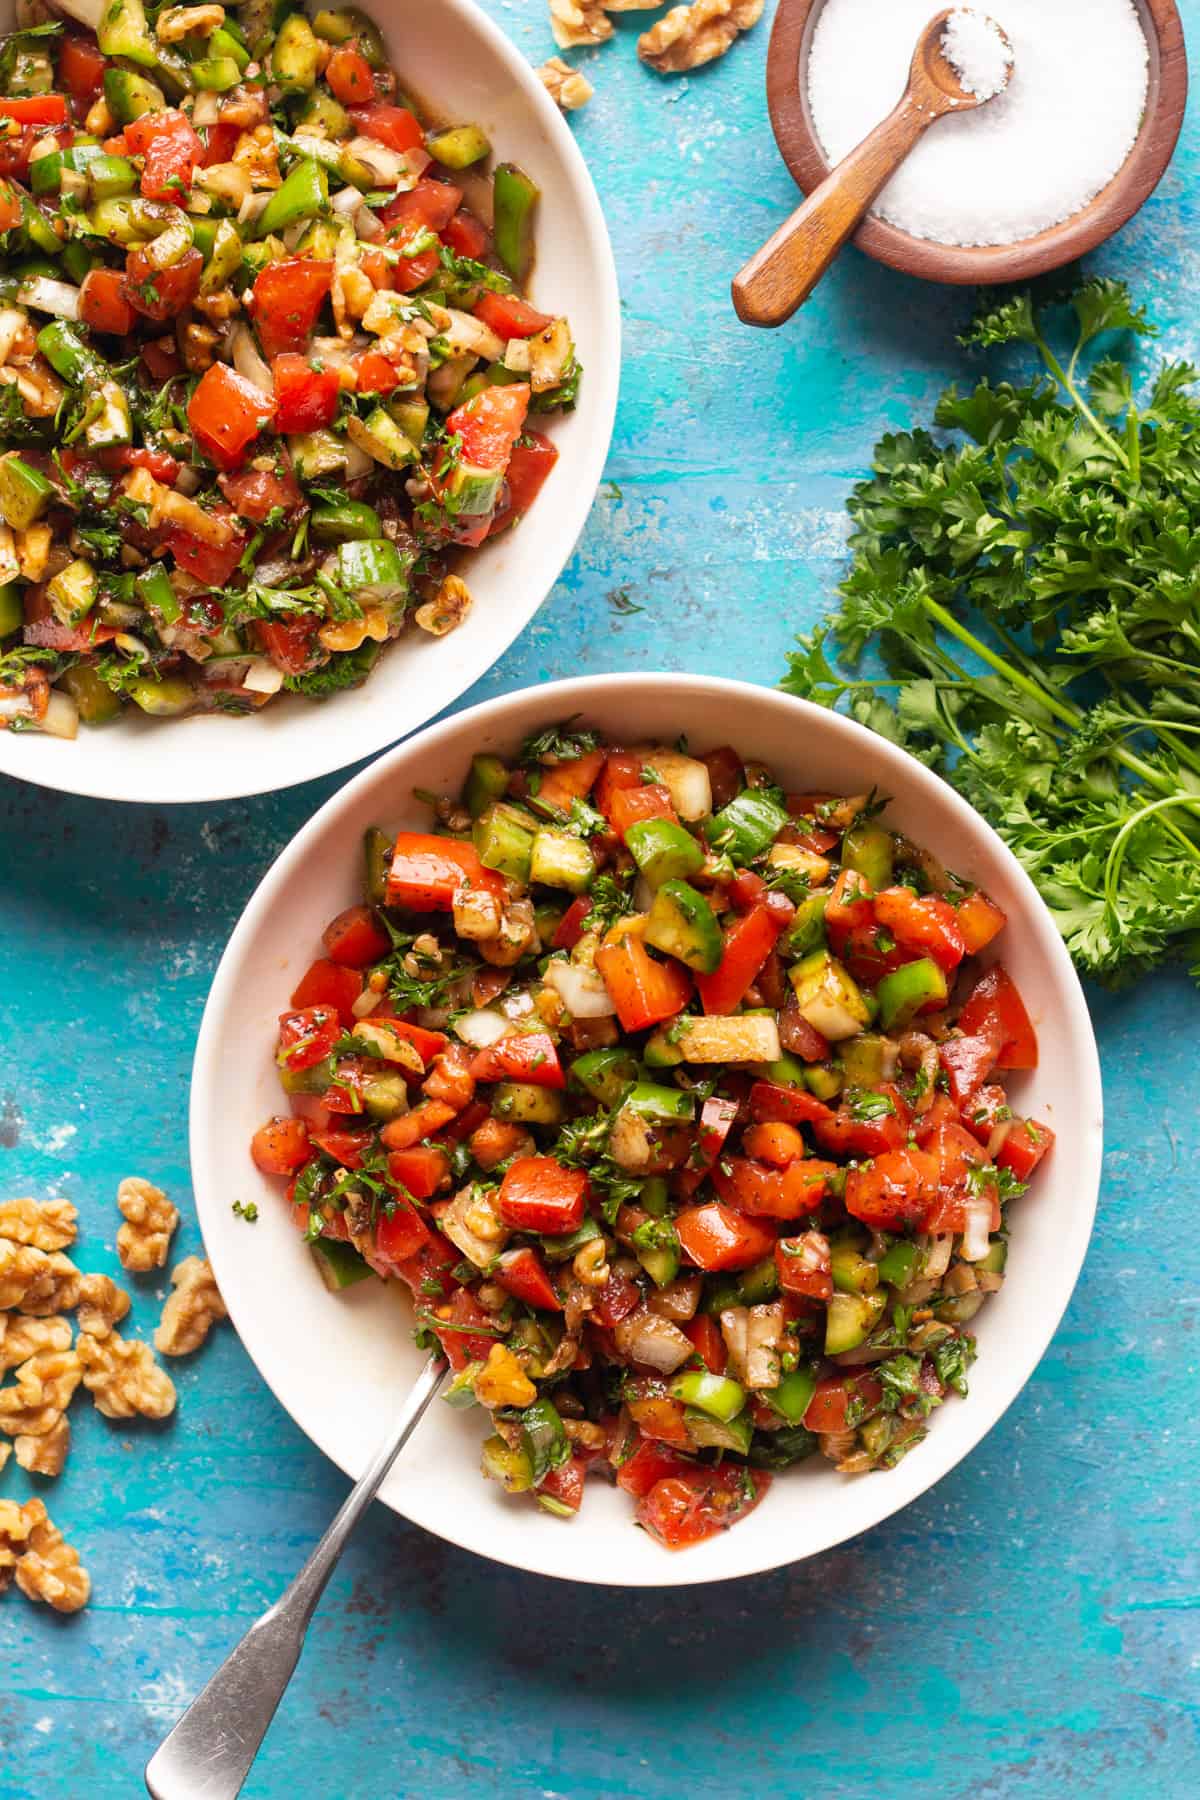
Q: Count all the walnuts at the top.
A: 3